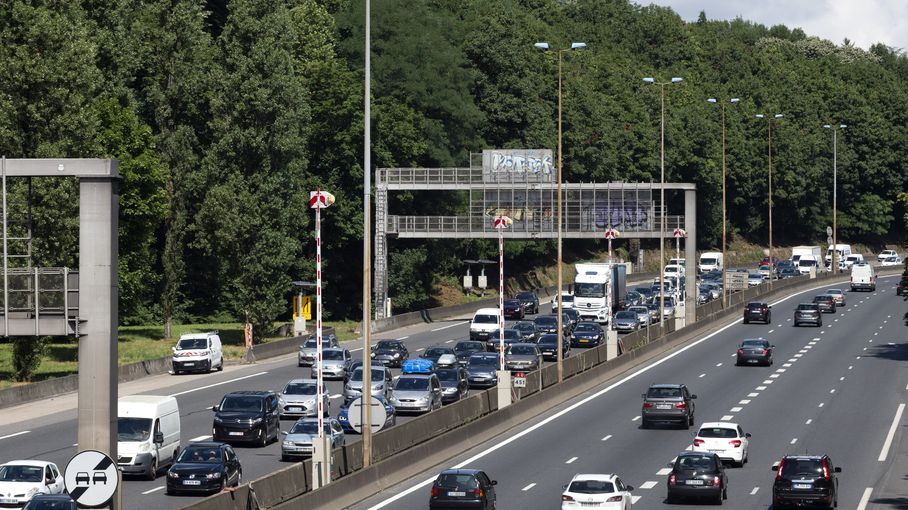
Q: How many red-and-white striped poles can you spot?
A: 4